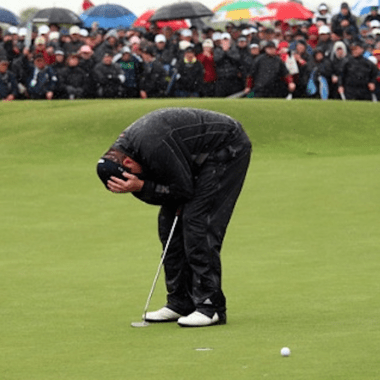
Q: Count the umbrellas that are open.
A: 8